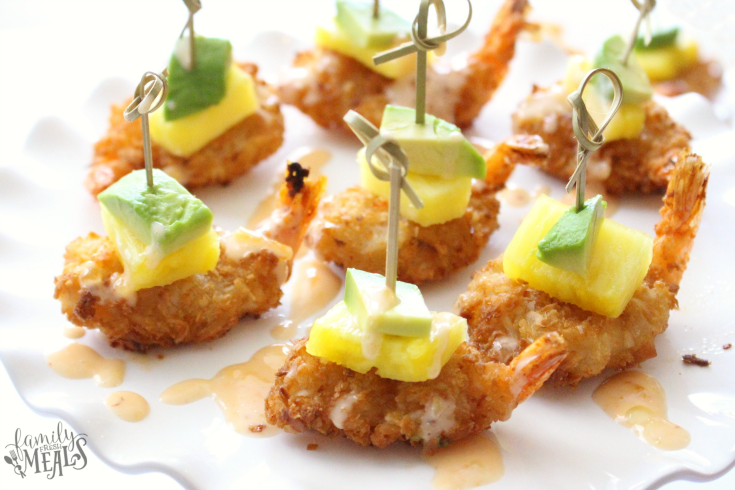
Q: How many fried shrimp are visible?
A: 8